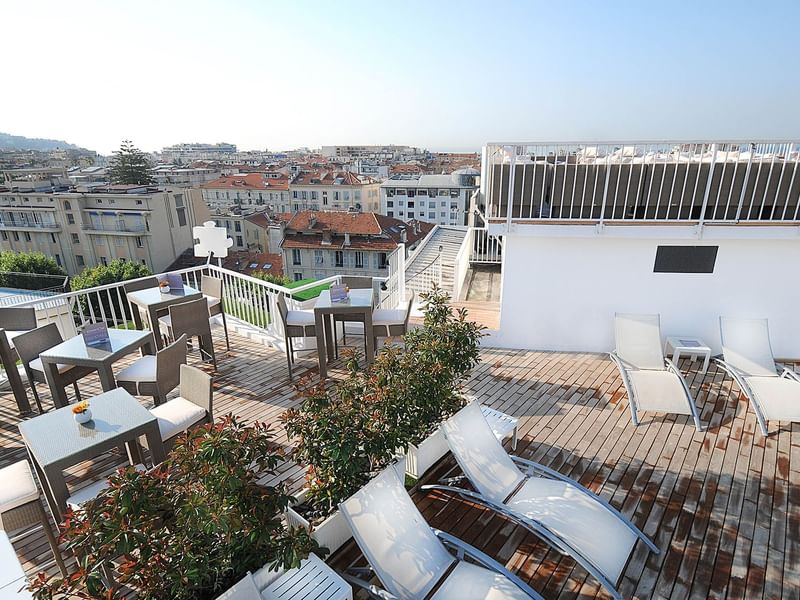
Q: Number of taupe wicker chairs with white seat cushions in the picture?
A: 12